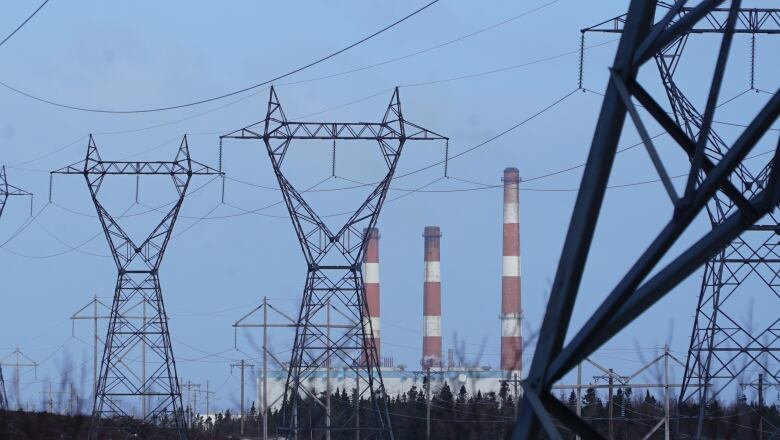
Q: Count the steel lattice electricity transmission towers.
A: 5